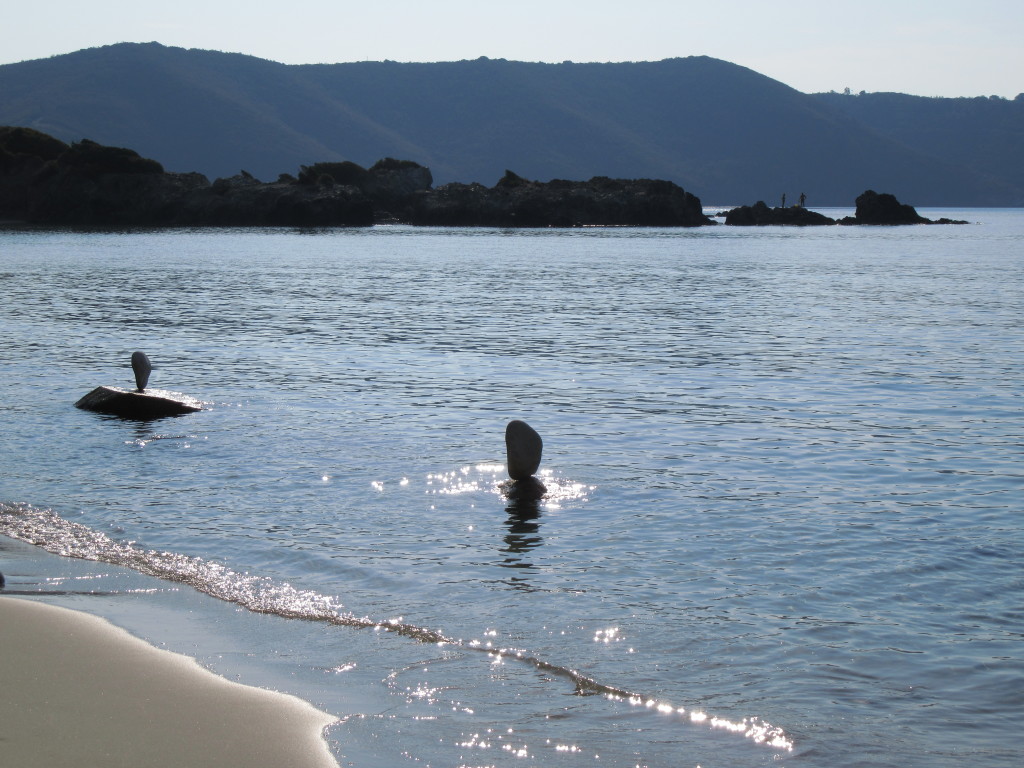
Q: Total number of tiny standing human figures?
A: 2